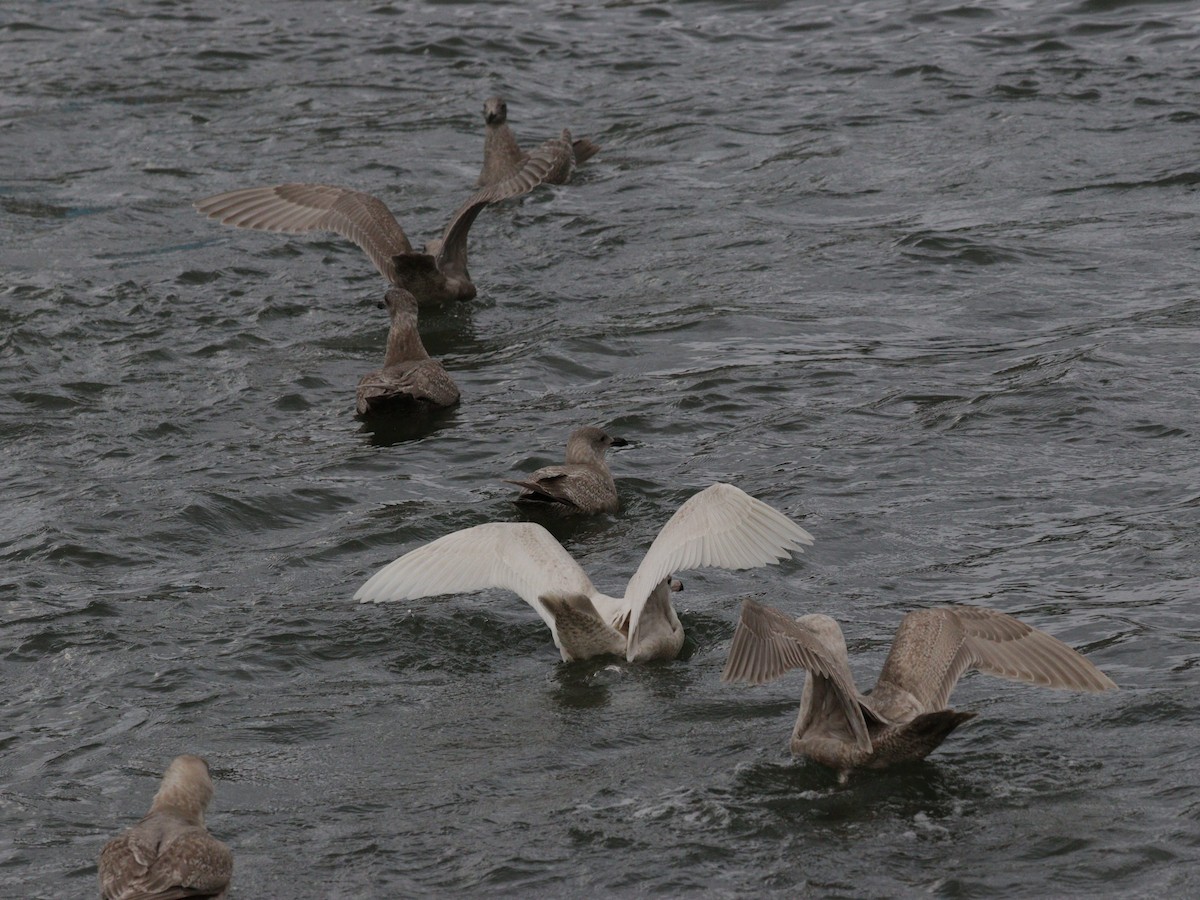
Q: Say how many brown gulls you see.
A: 6